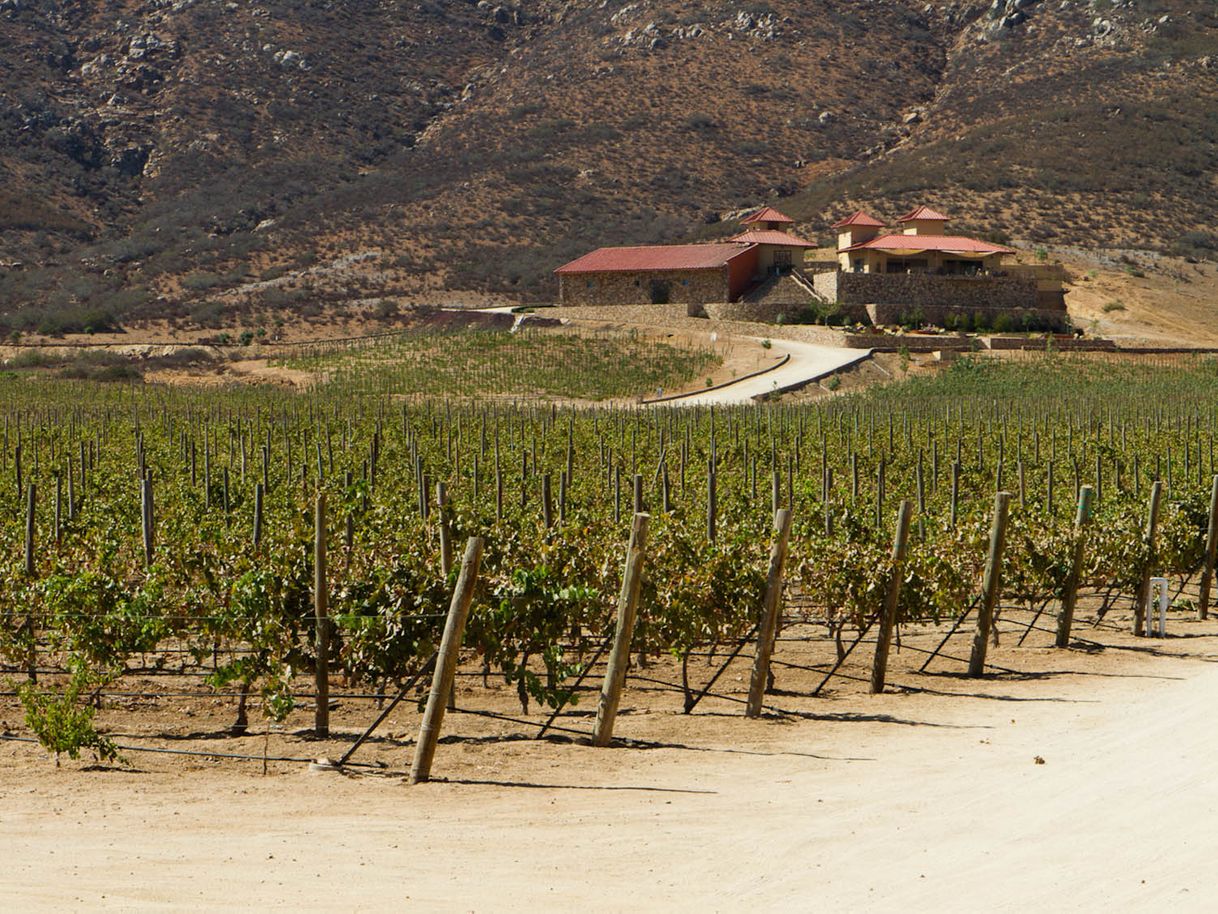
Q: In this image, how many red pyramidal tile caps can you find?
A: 3